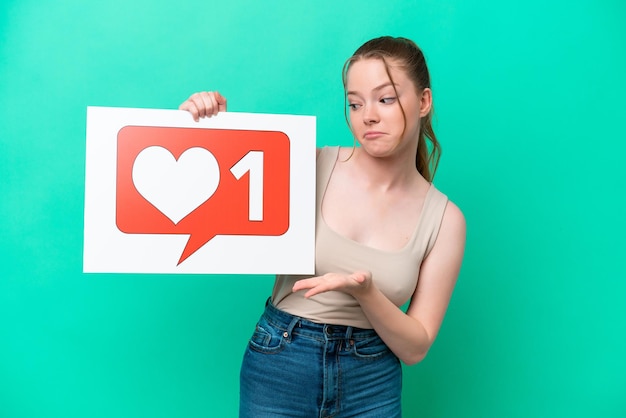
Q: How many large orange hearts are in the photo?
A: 0